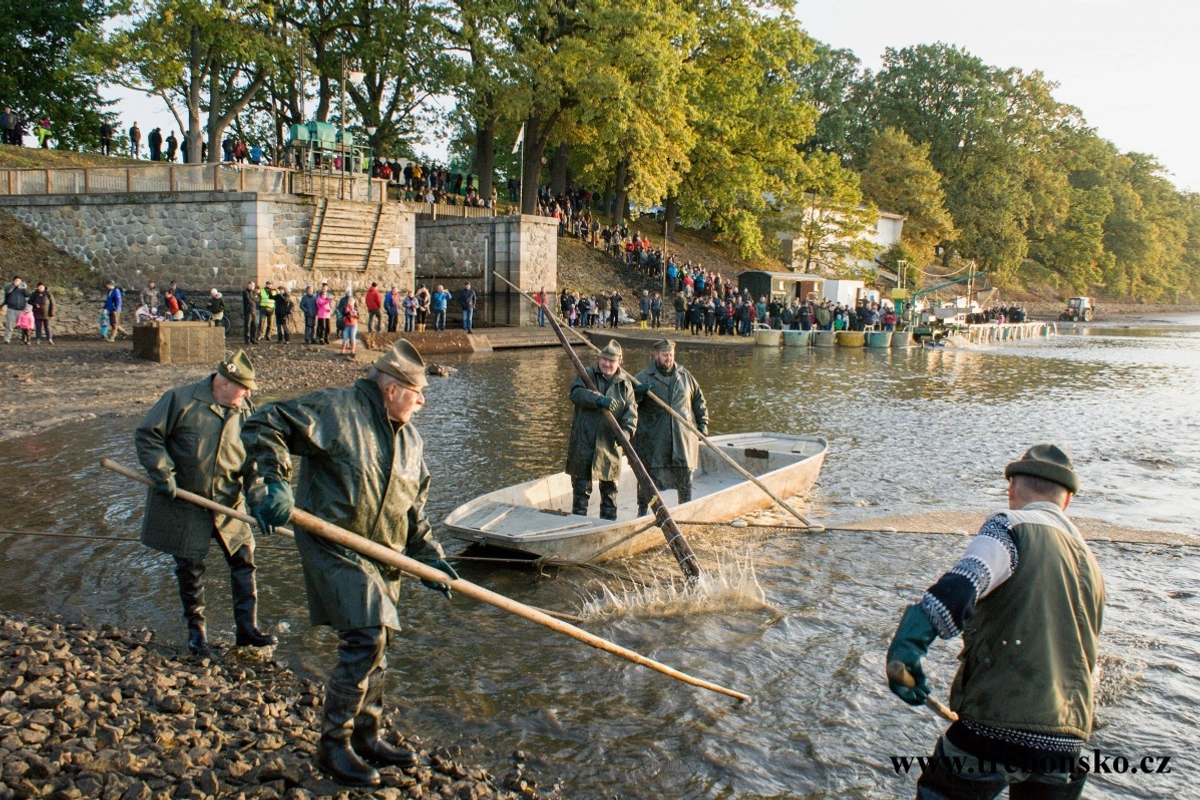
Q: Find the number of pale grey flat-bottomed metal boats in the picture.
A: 1